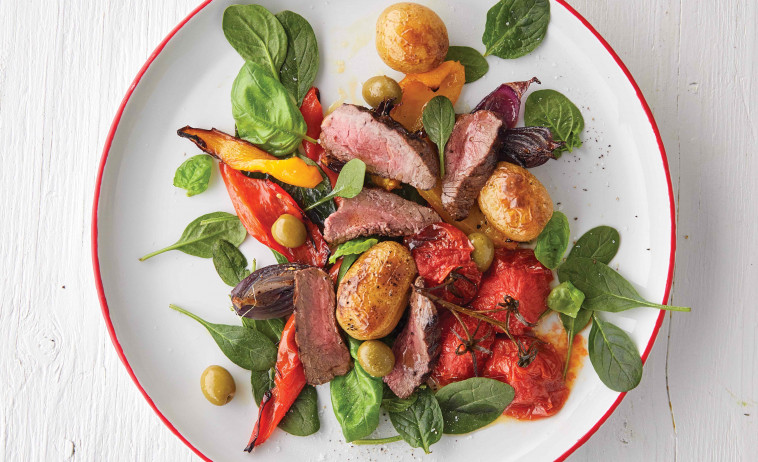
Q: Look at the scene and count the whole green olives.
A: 5